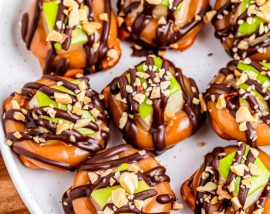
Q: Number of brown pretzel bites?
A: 8